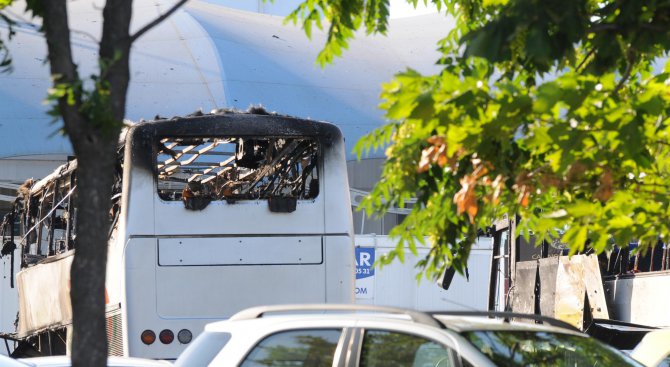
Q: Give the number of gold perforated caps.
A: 0